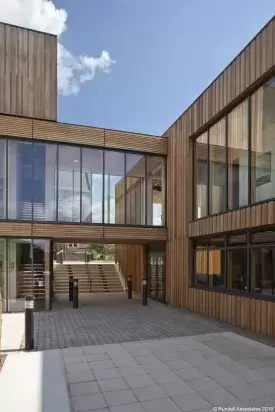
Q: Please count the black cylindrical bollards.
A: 5